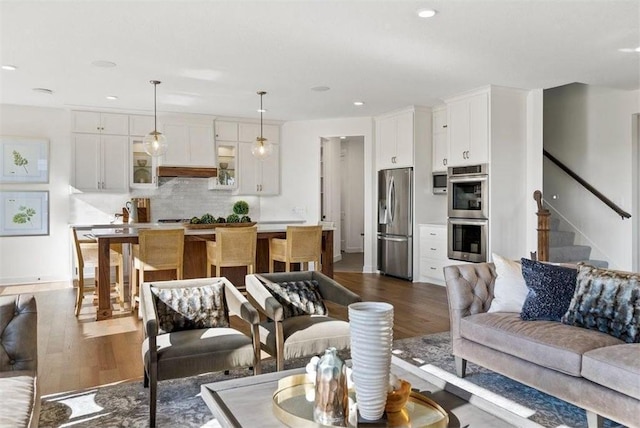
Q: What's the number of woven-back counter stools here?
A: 4